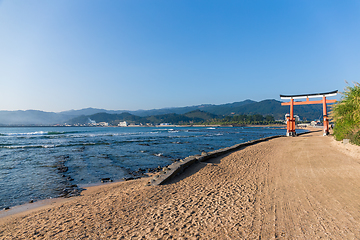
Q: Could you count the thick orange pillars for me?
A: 2